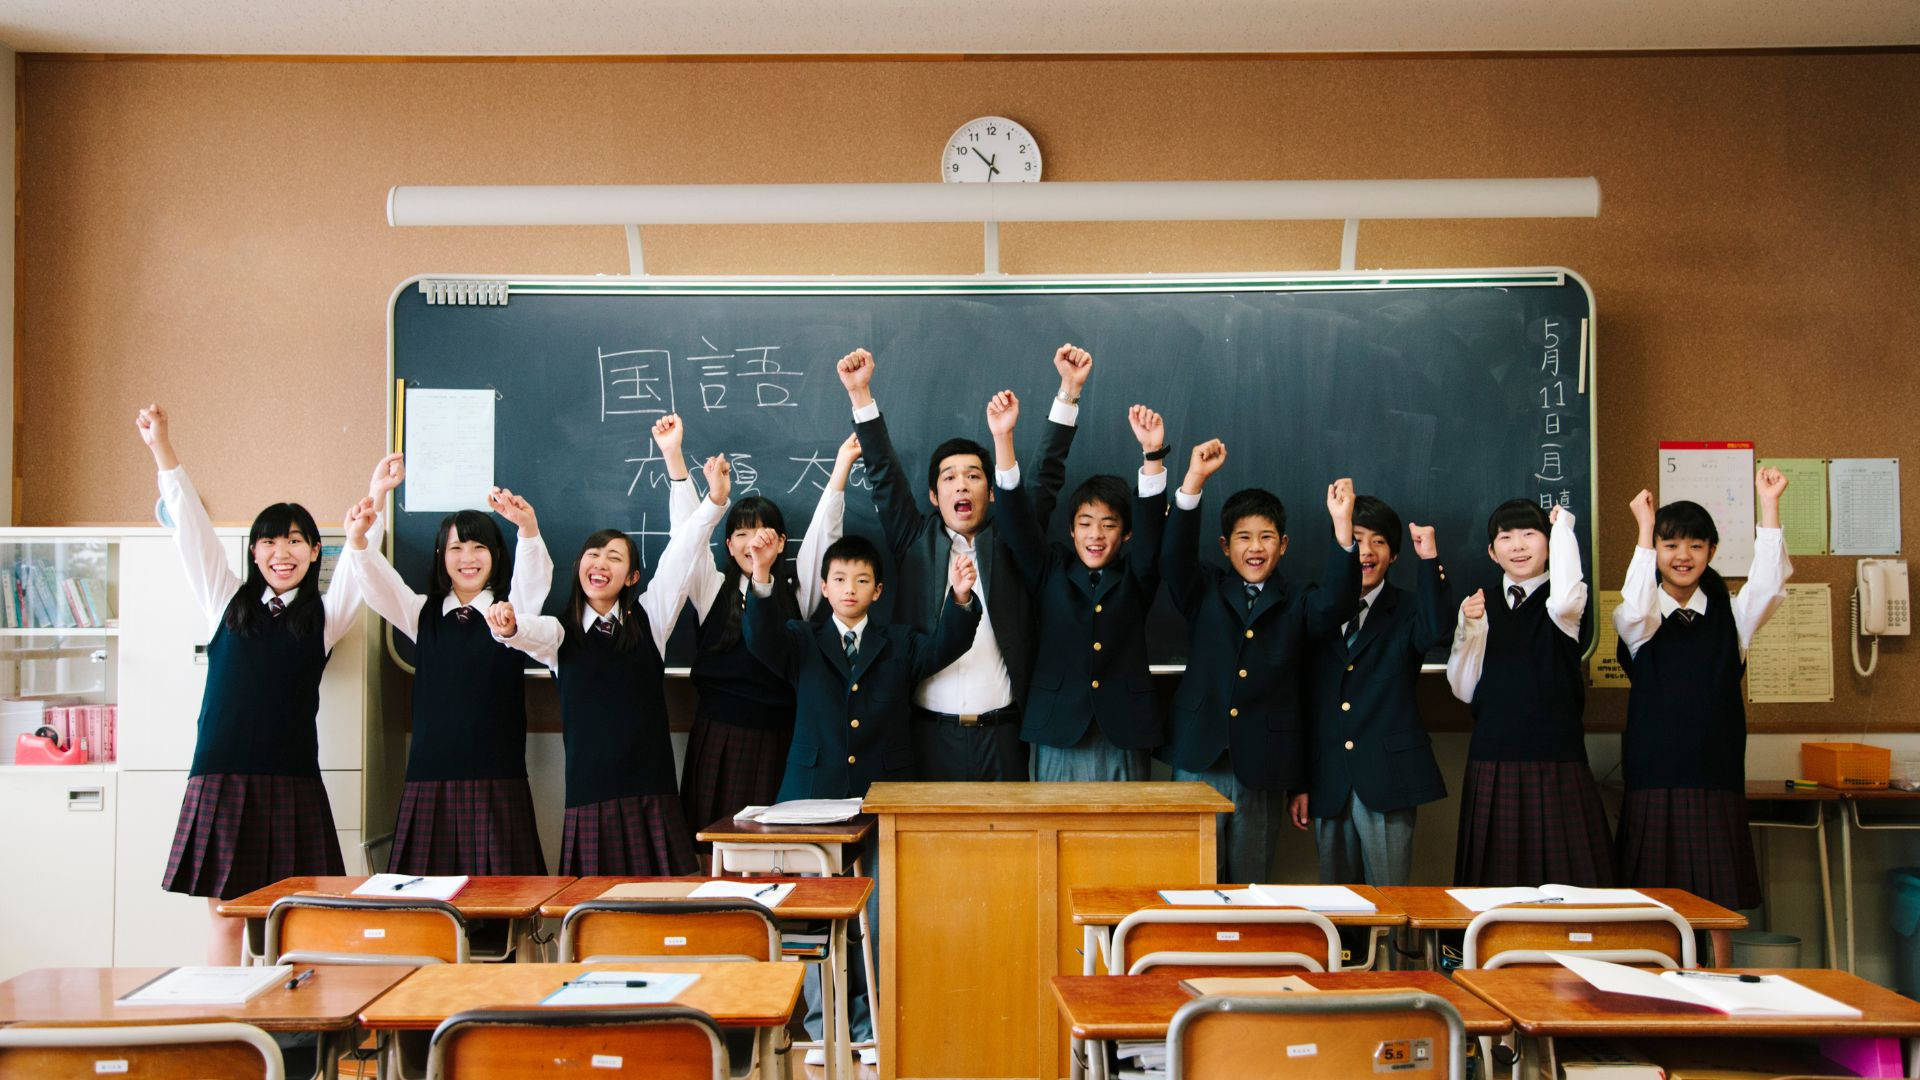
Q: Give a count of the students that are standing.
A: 10